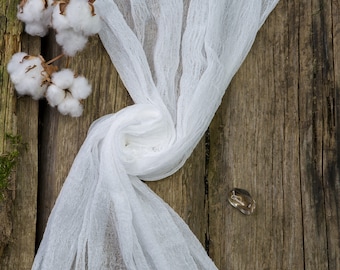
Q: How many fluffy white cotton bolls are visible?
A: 4